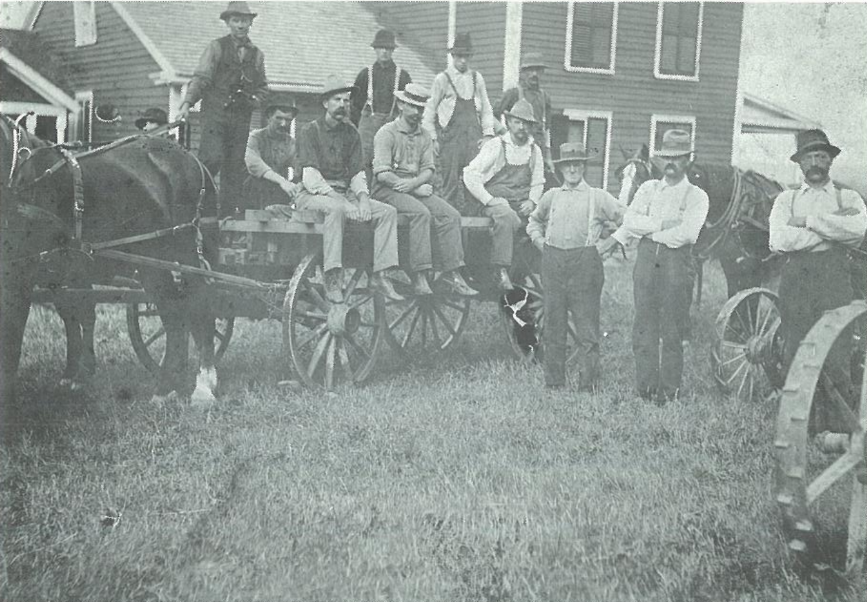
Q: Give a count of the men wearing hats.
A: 12